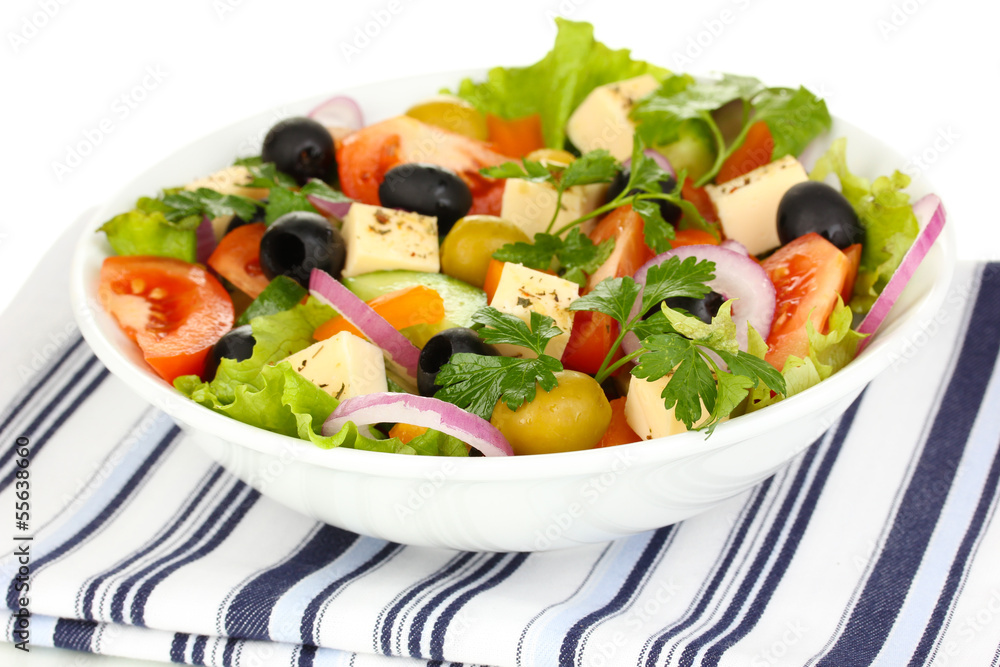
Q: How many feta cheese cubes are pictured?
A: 8